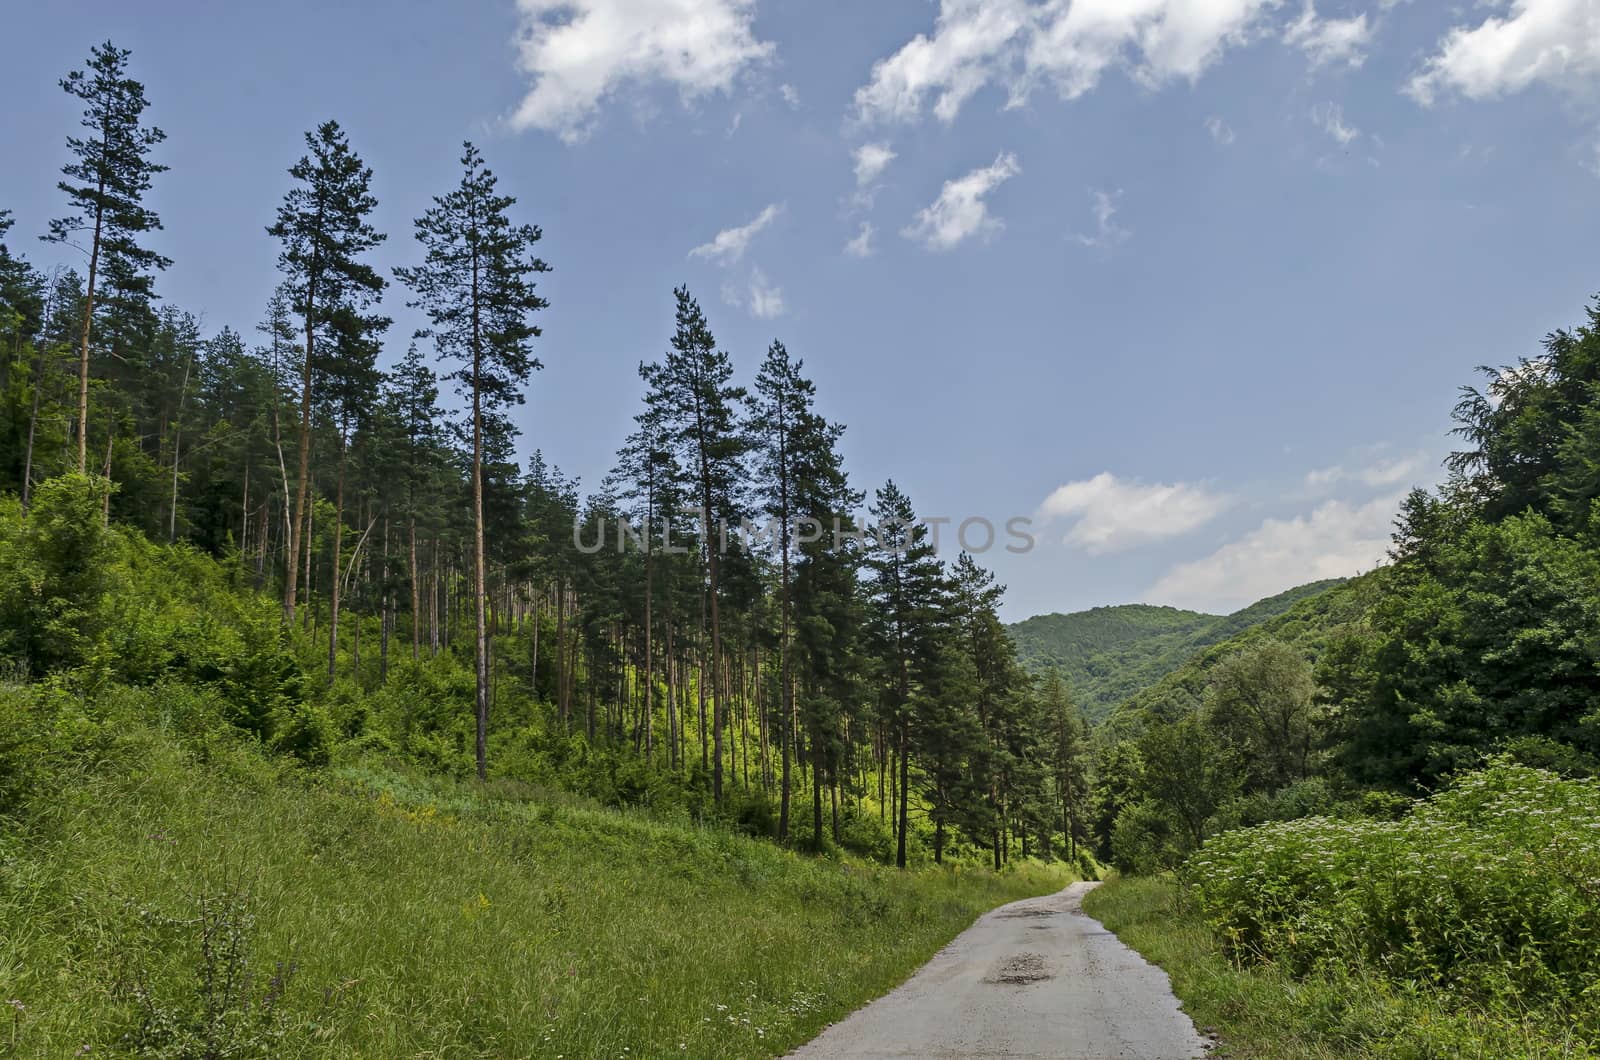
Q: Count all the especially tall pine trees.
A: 3